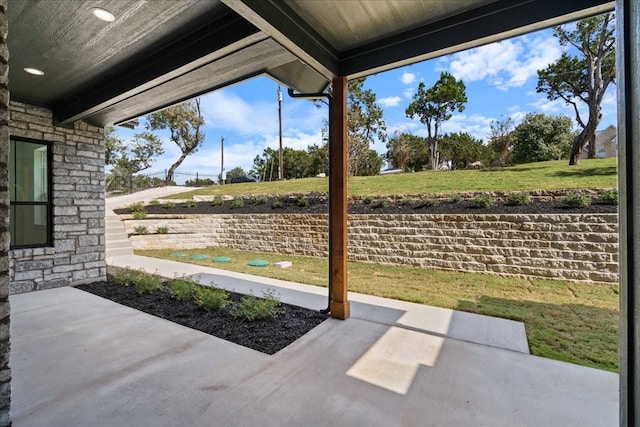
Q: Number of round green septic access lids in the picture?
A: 4